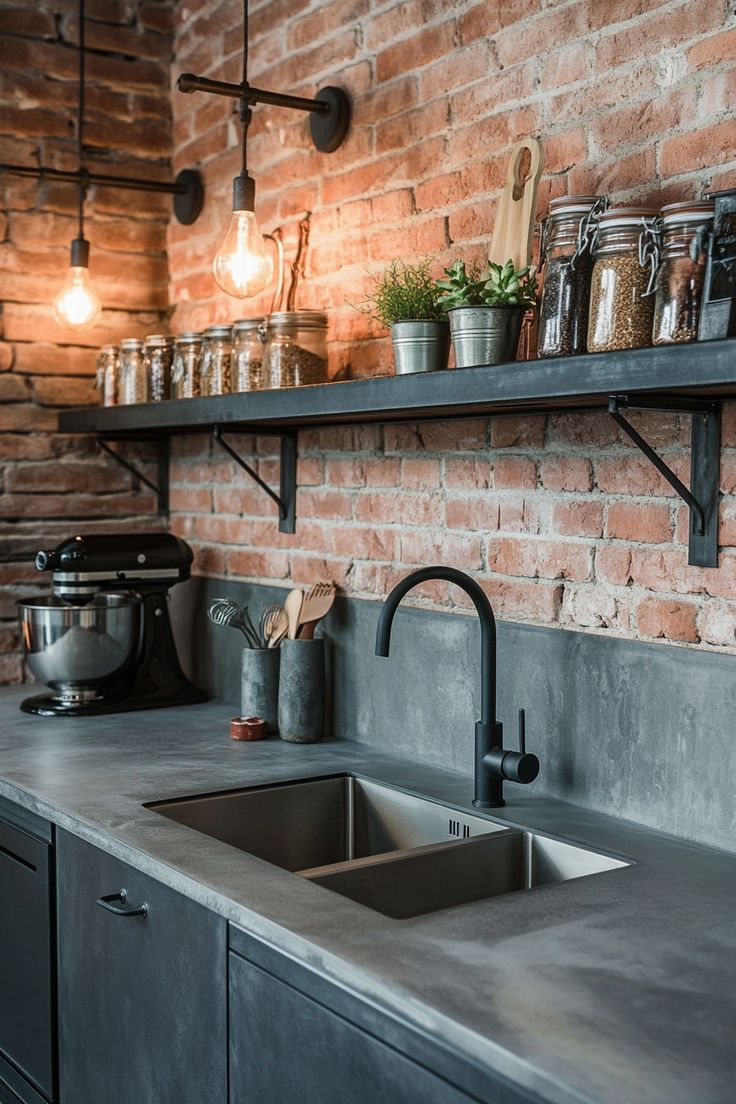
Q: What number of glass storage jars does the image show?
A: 10